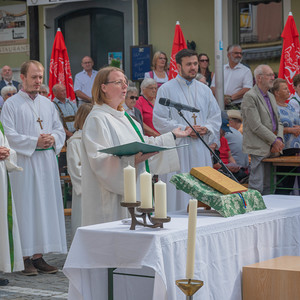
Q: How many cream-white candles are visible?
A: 4